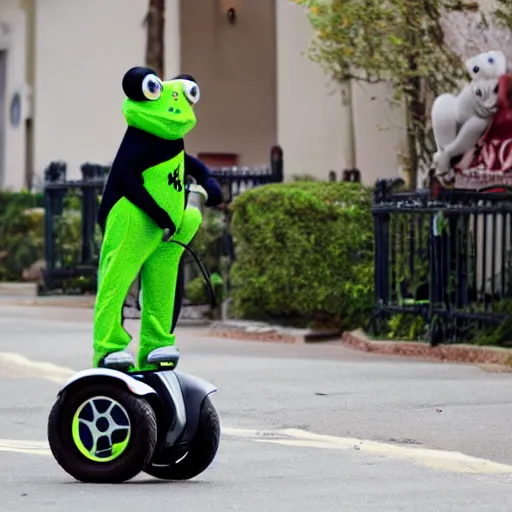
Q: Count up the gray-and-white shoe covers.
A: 2